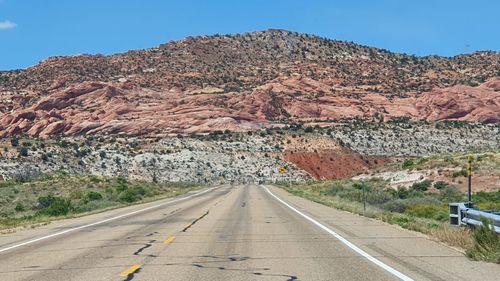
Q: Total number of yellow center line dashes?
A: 3